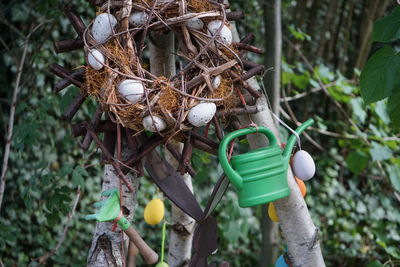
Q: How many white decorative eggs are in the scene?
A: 10